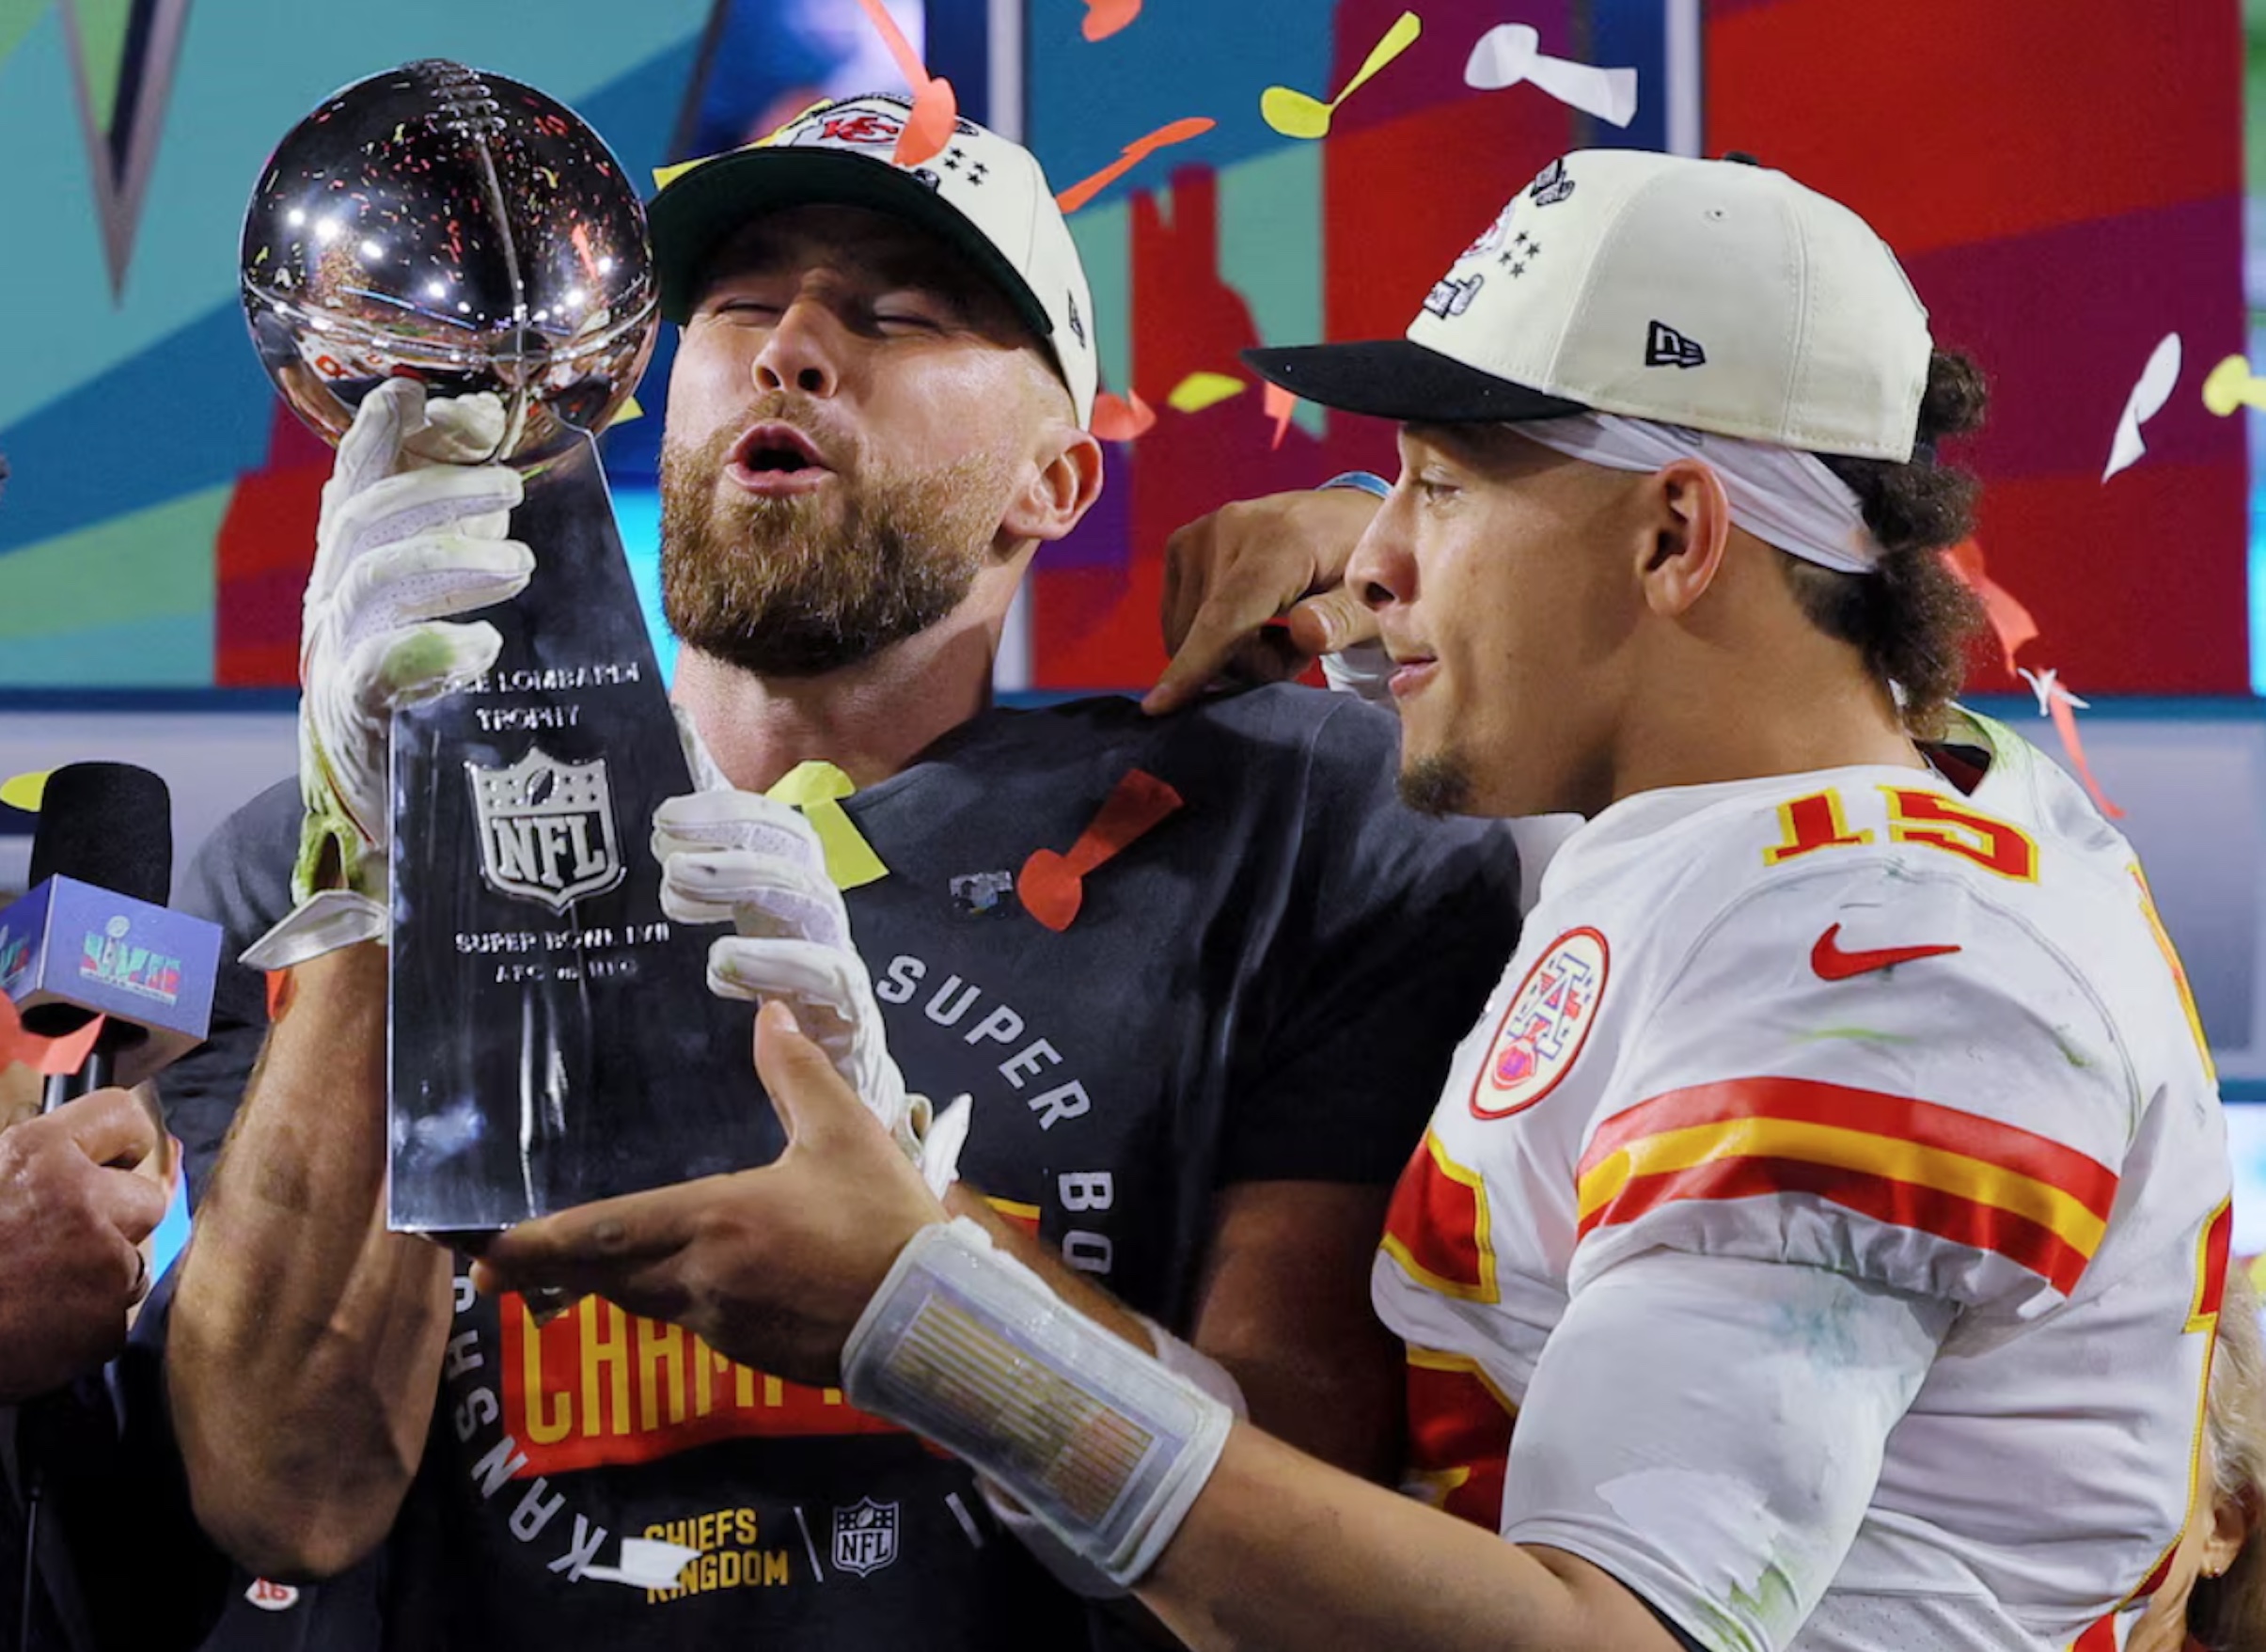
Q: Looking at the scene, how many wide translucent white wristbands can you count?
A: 1